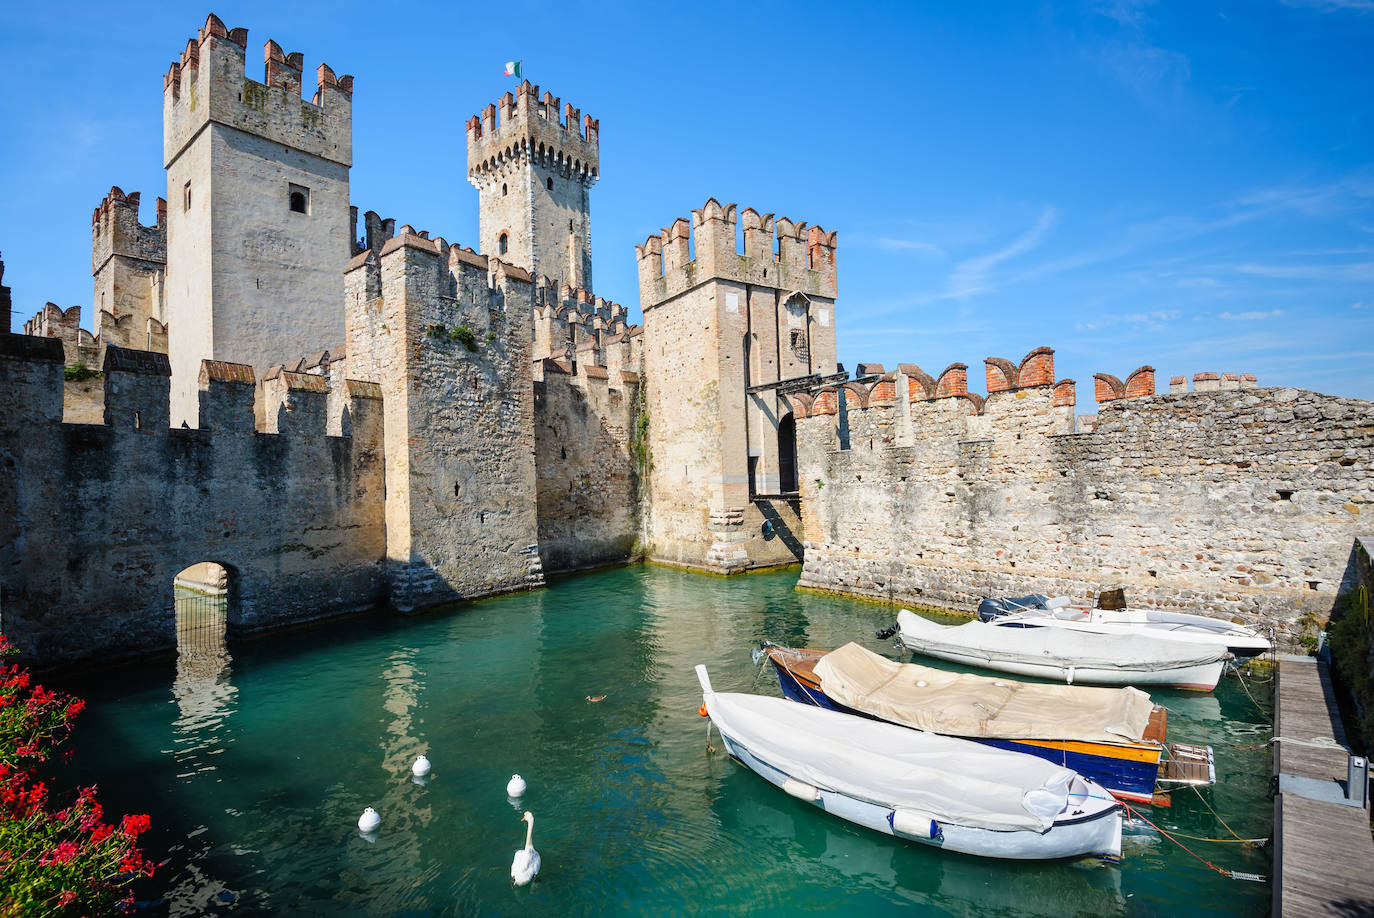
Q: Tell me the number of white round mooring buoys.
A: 3